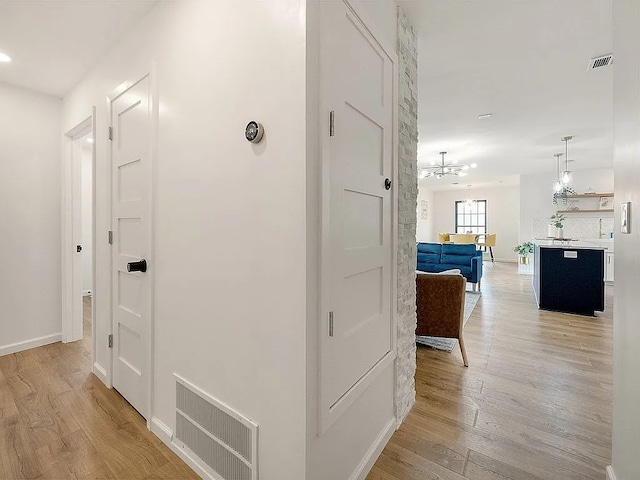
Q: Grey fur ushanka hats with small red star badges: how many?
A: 0